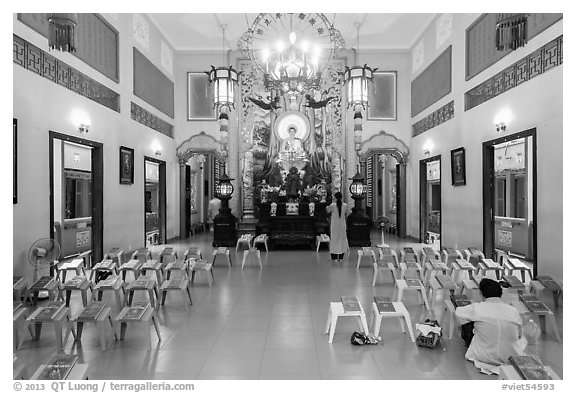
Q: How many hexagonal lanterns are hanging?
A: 2